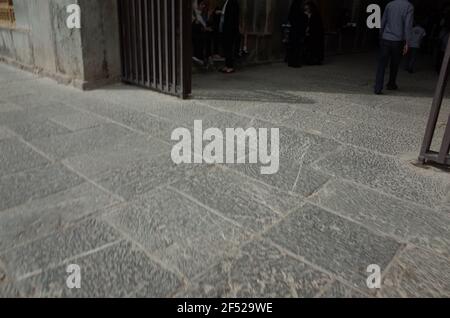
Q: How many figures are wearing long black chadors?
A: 2